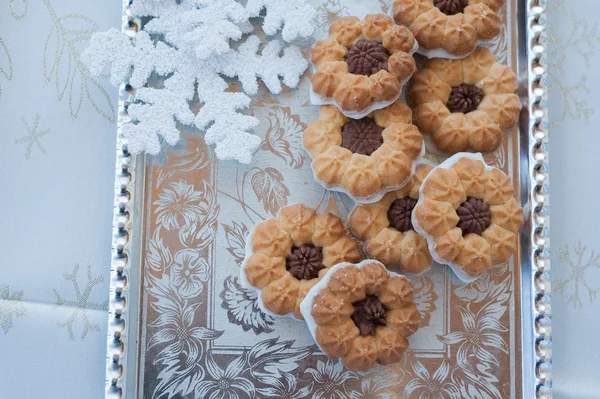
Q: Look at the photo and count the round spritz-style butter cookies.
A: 8